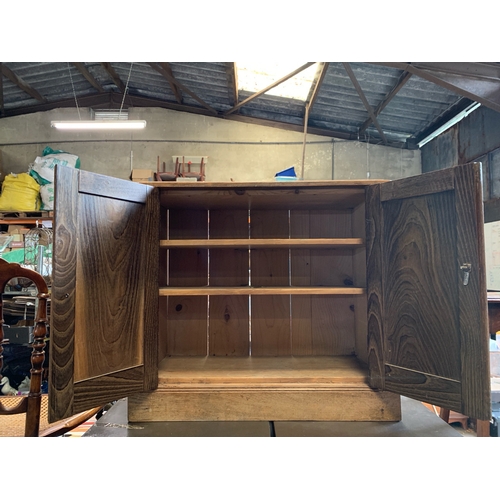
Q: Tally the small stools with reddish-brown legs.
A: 2